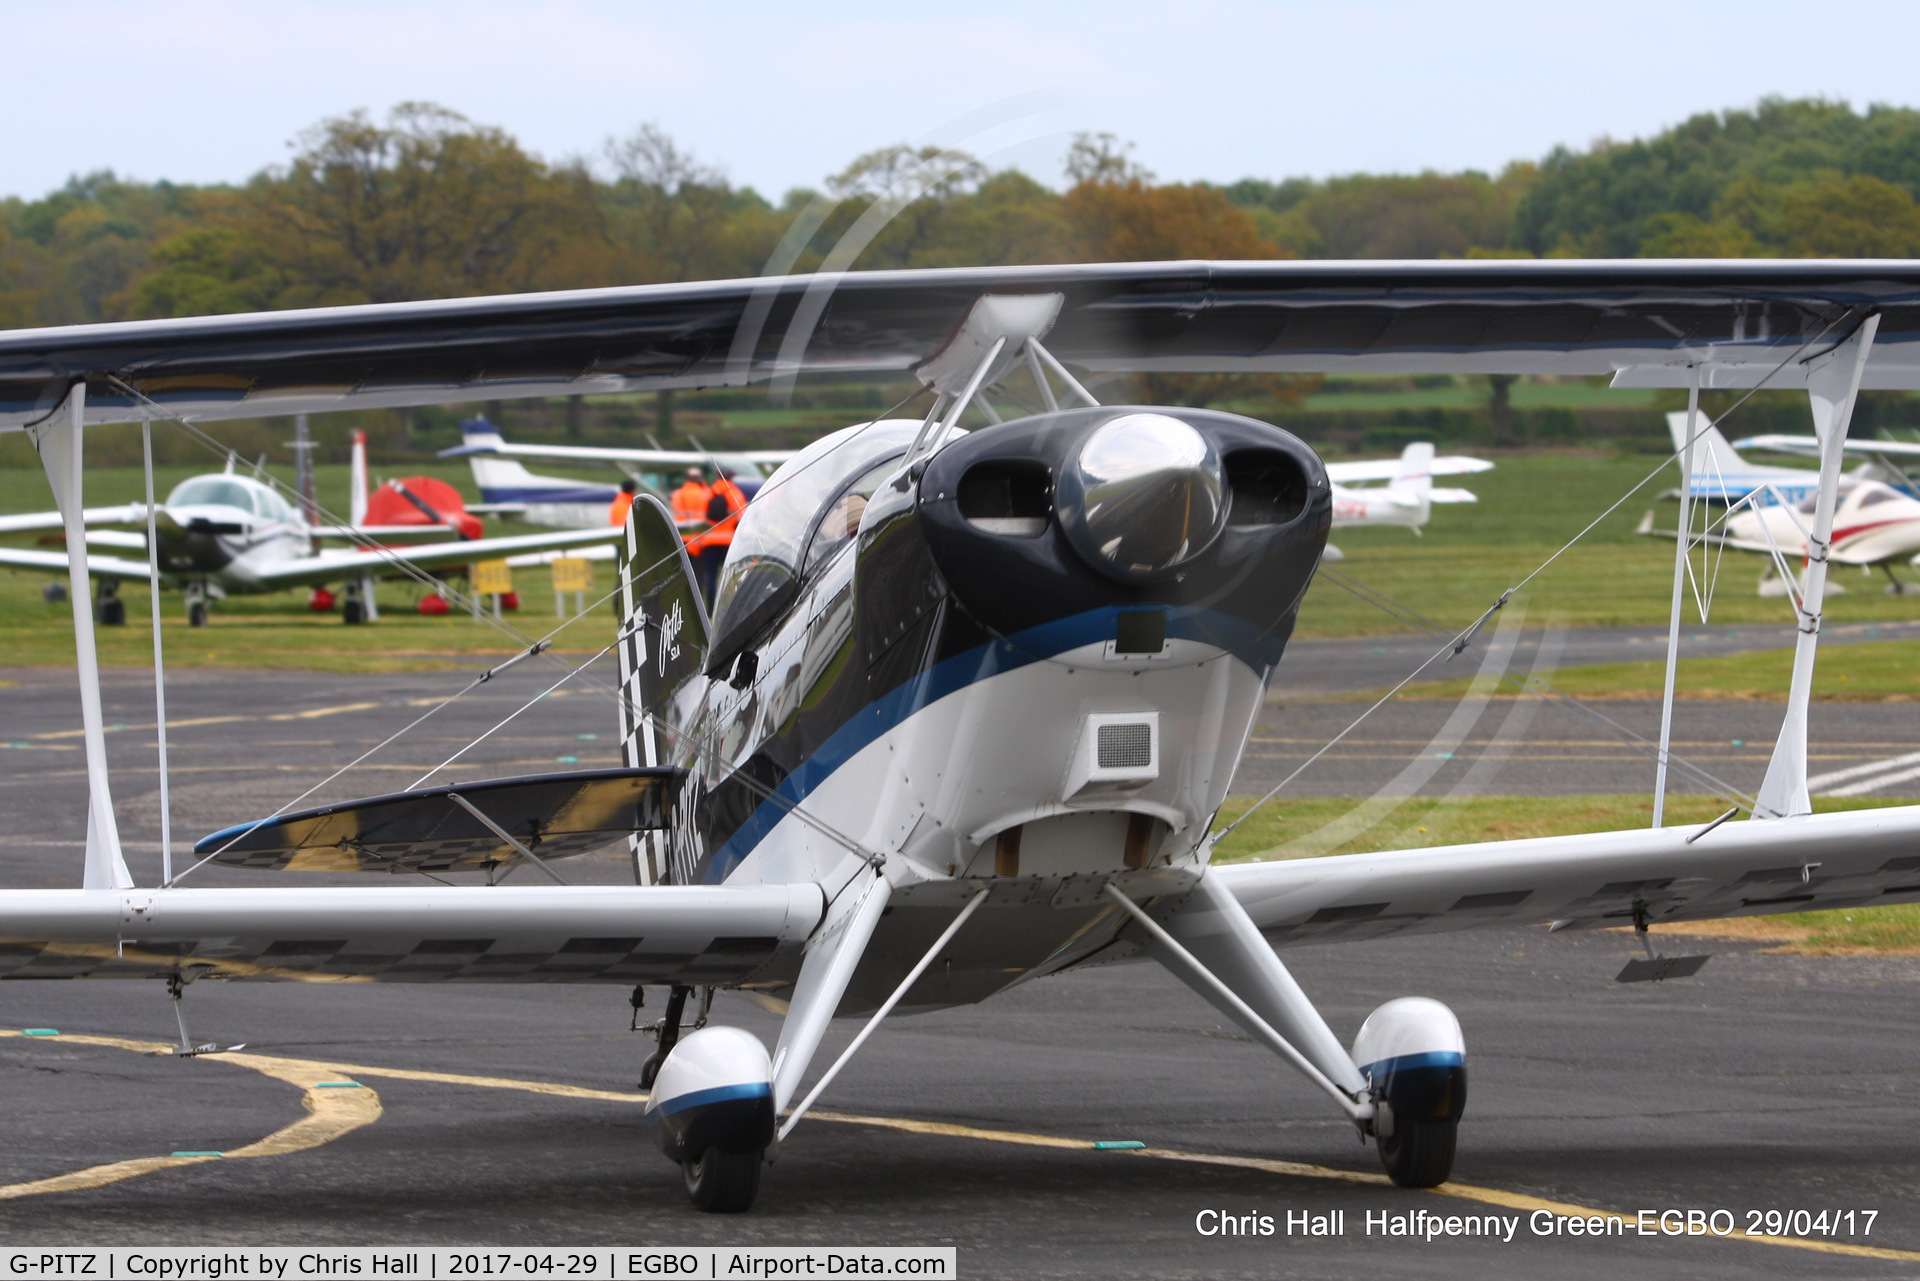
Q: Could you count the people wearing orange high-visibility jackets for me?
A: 3